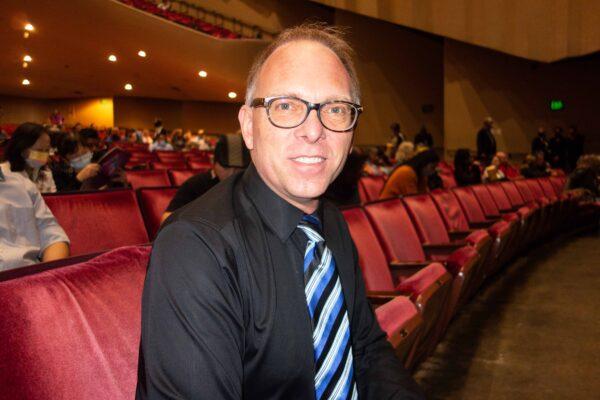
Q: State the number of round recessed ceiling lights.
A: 8